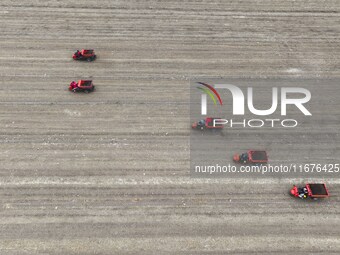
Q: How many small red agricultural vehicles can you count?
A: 5